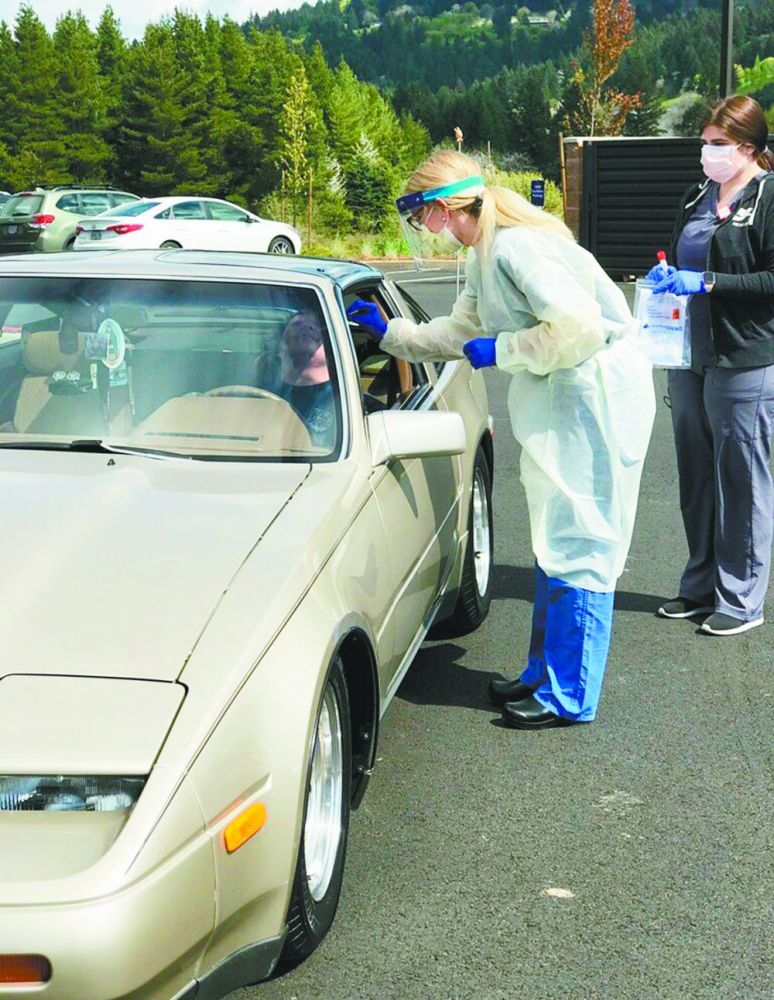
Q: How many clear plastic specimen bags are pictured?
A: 1